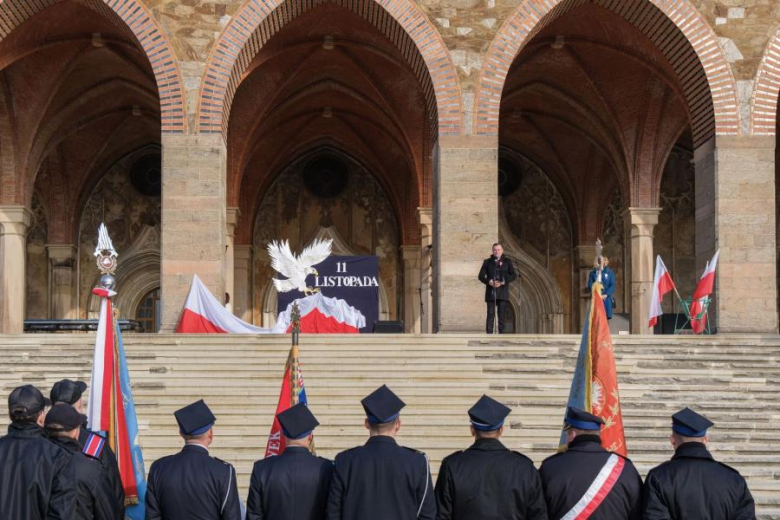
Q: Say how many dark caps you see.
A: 9